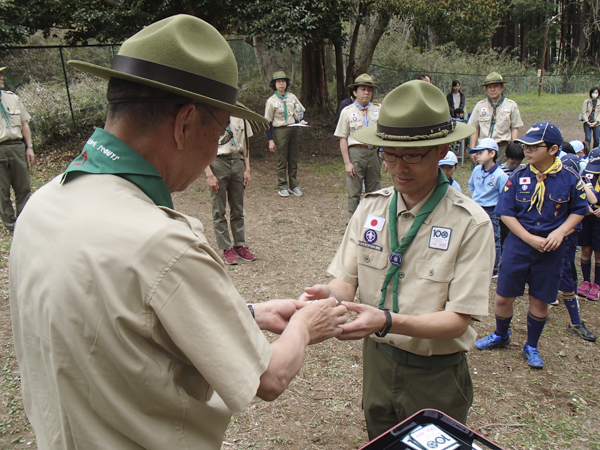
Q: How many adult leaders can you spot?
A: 7